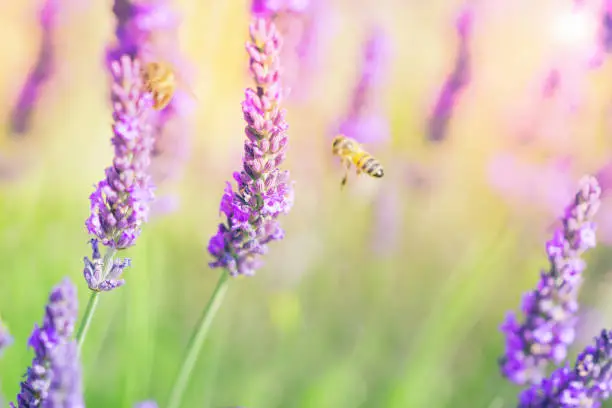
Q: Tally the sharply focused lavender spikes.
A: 2